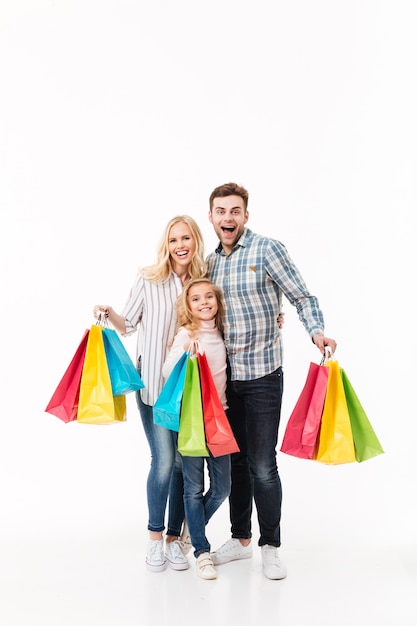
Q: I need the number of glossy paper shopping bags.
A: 9